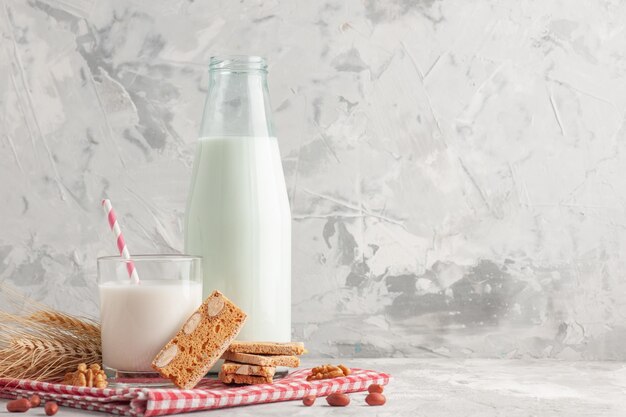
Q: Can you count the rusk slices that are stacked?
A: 4